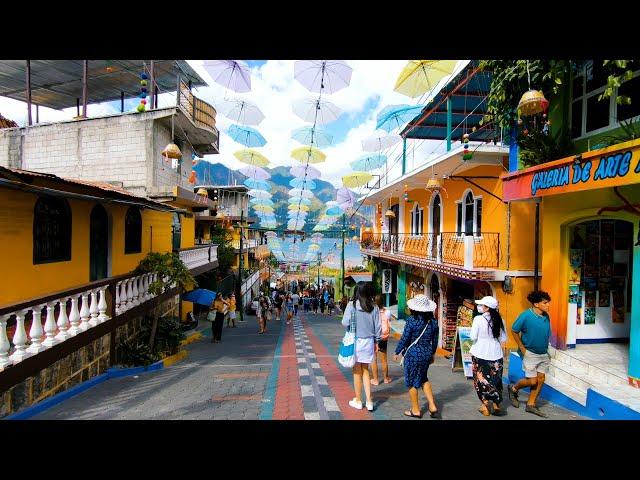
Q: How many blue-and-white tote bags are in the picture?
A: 1